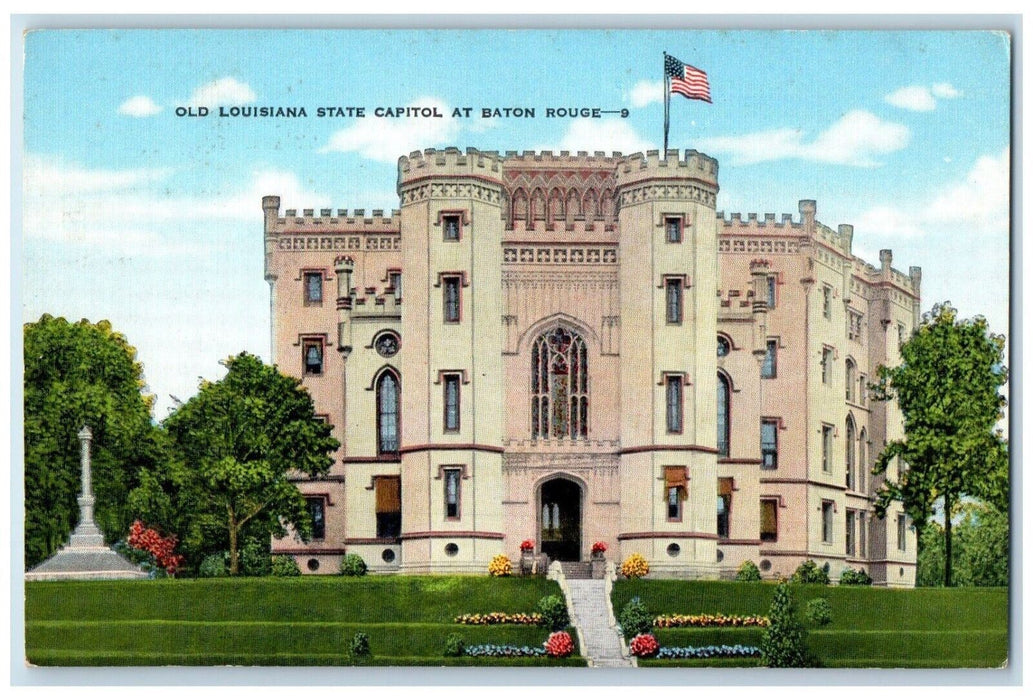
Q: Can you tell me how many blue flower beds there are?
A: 2